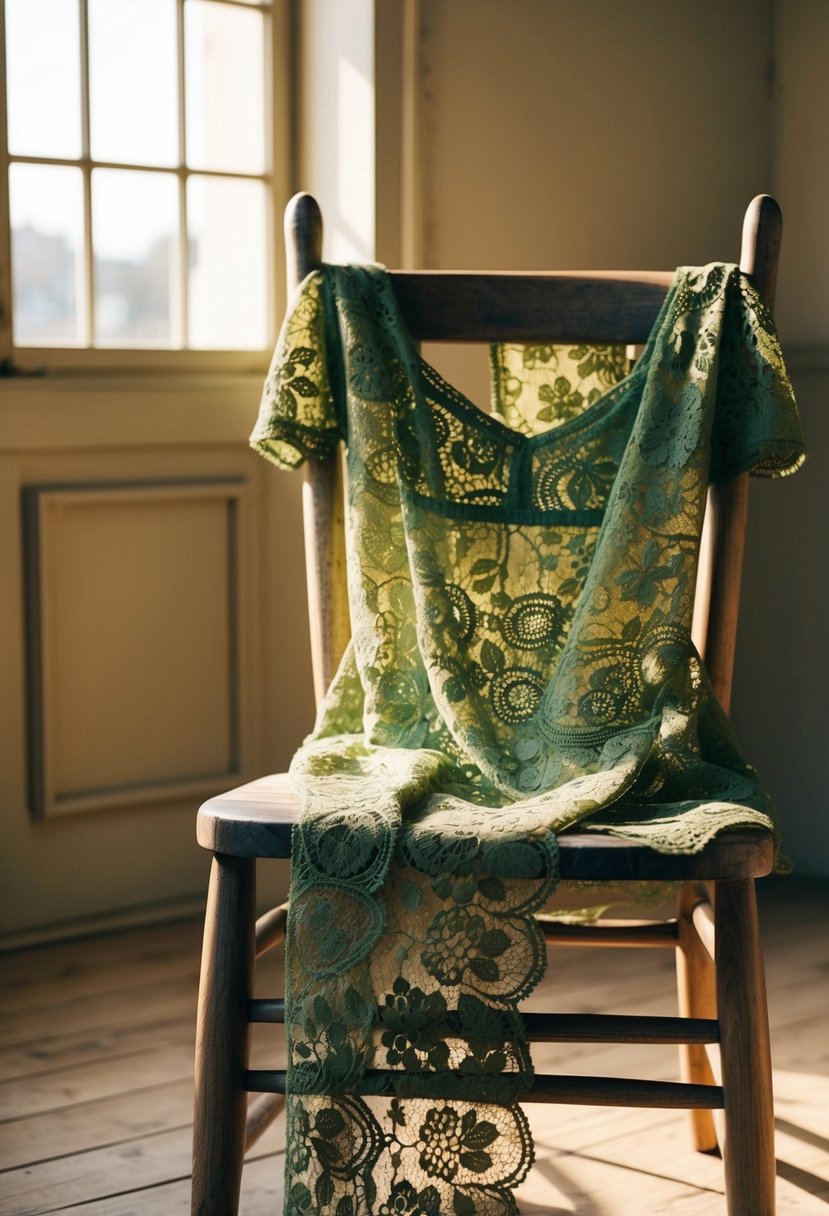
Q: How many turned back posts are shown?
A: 2